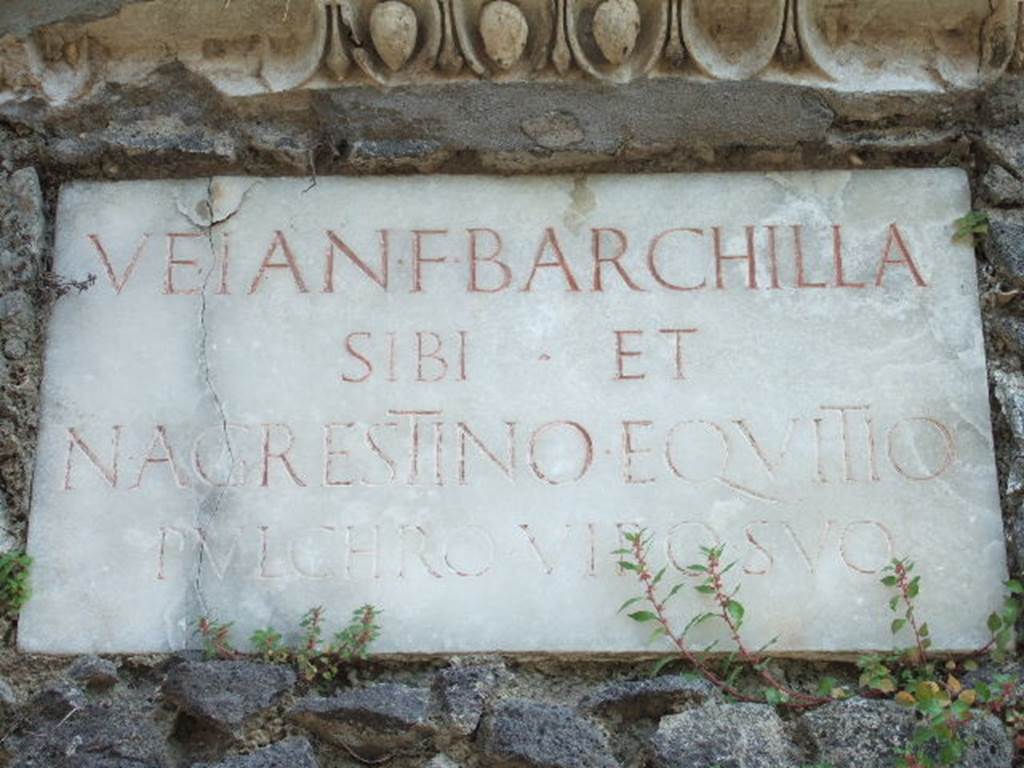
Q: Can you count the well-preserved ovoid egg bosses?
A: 3